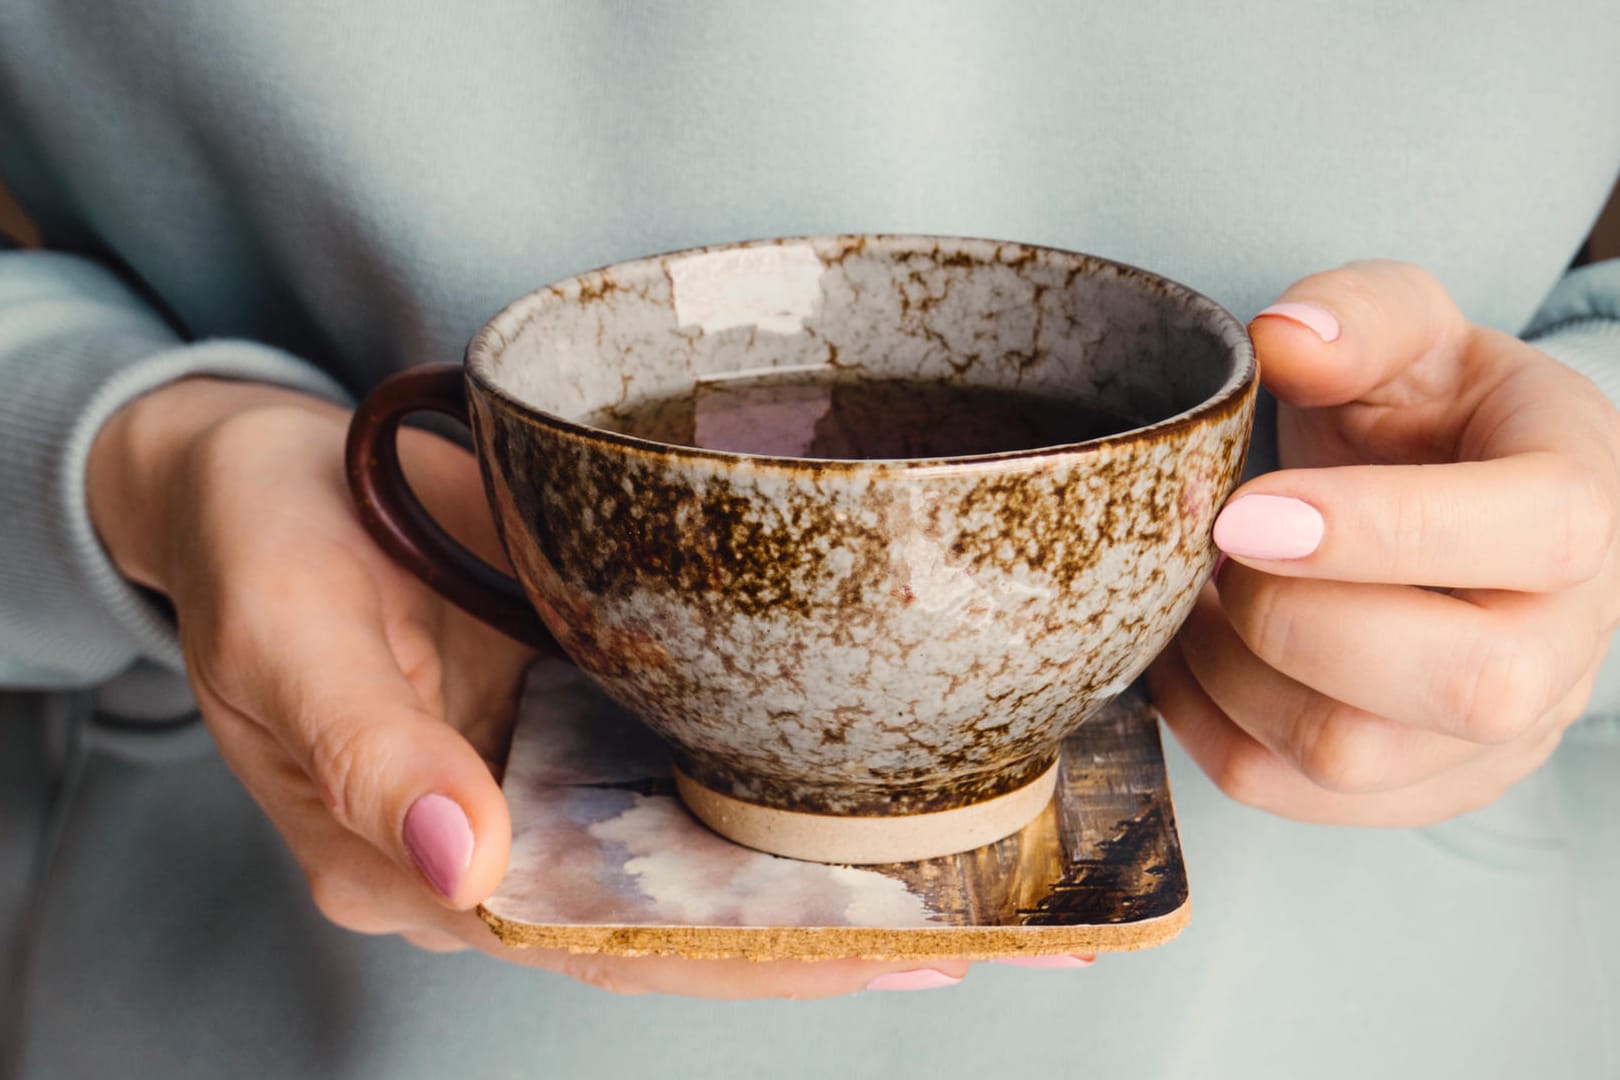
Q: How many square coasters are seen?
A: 1